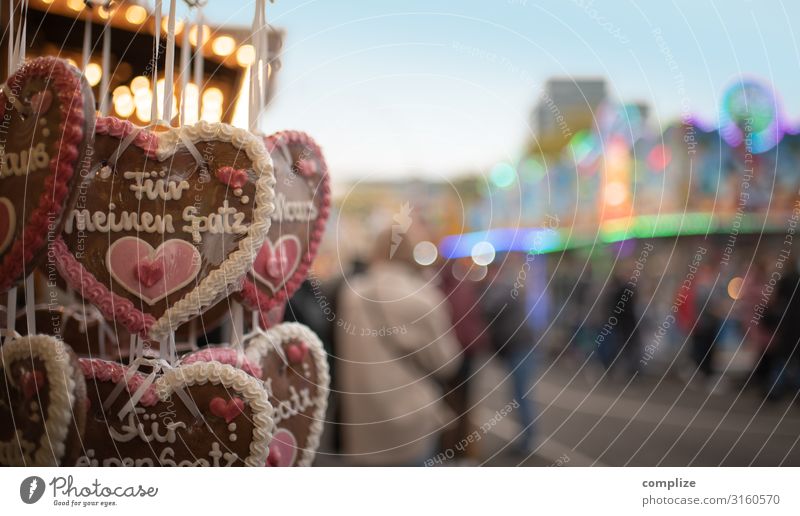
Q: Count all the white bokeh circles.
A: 2